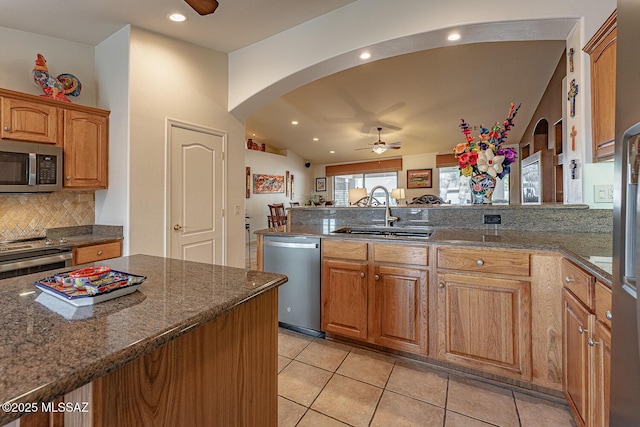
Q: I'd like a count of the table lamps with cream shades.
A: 2